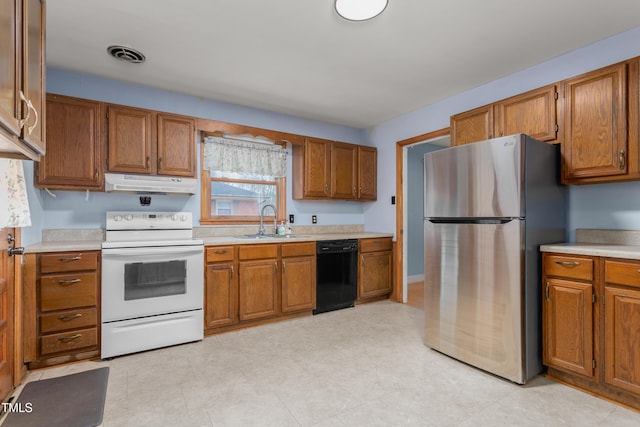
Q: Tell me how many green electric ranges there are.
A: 0